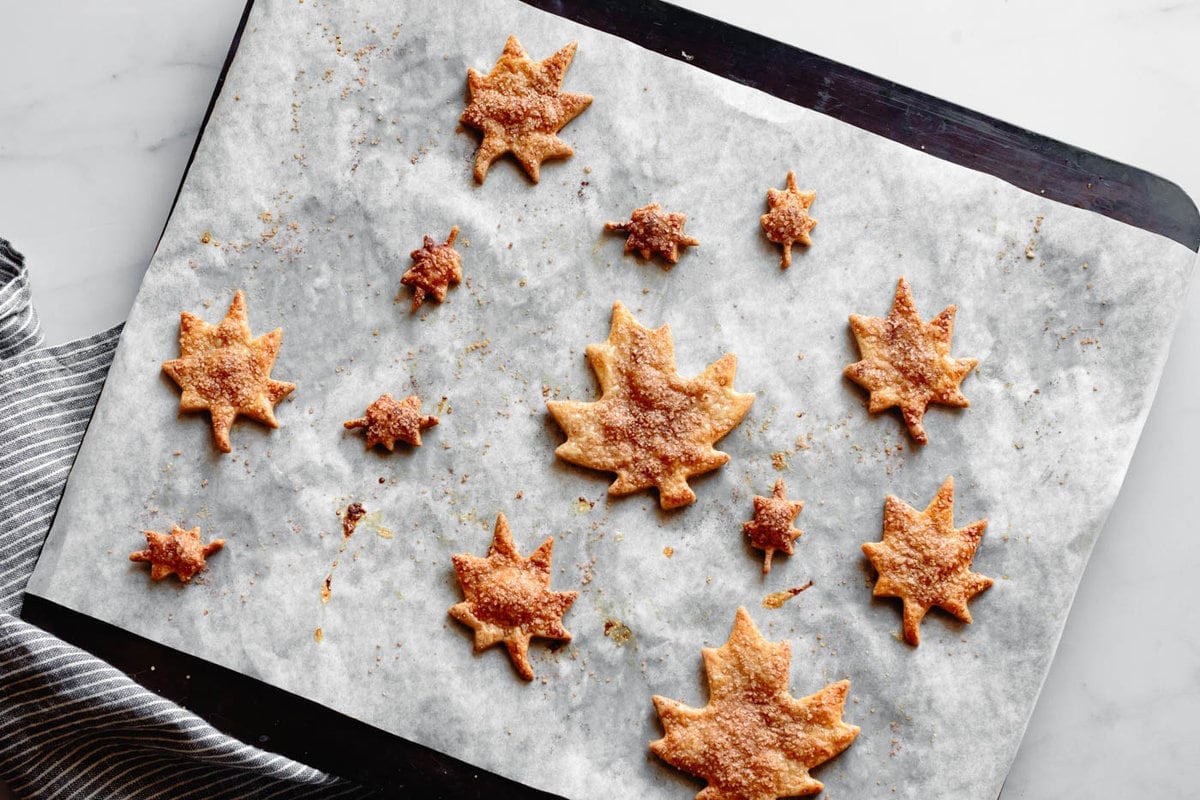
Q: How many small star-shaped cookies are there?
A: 6